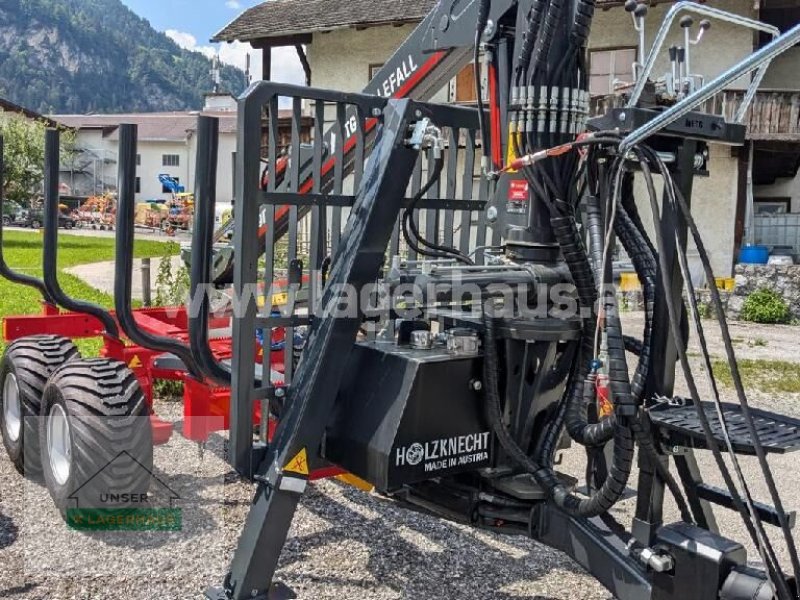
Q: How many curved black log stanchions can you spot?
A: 4